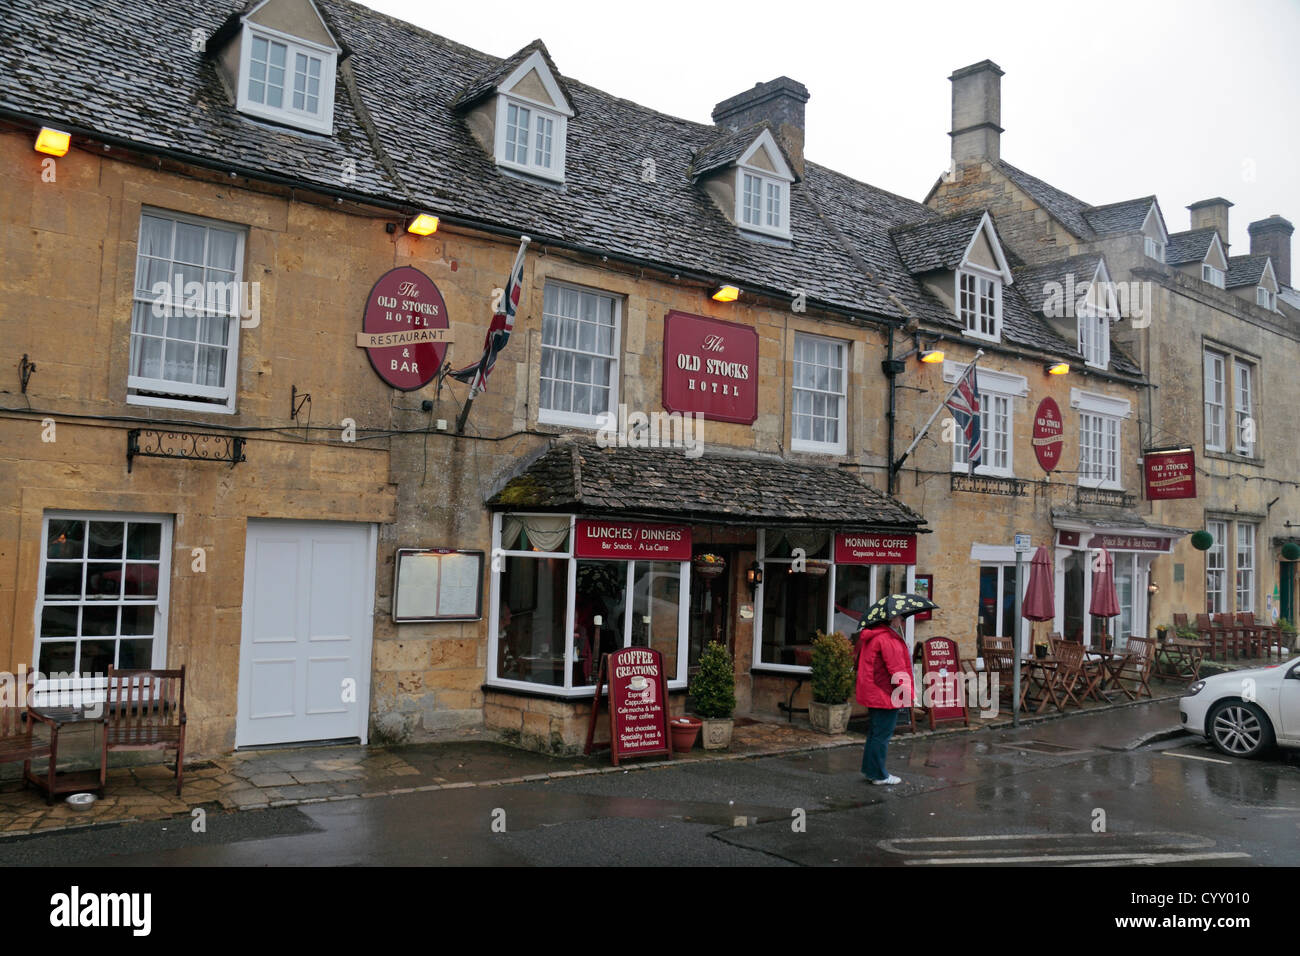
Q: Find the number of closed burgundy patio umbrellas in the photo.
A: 2